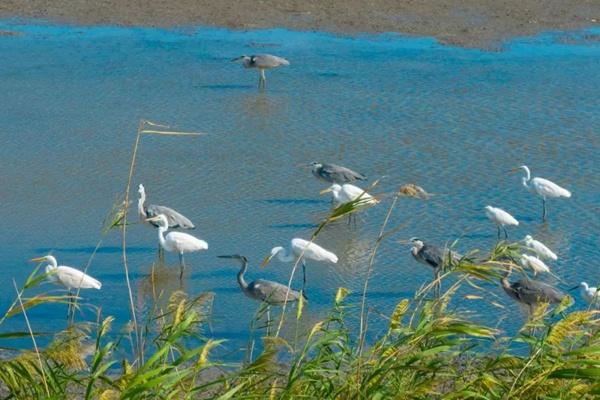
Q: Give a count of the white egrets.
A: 9